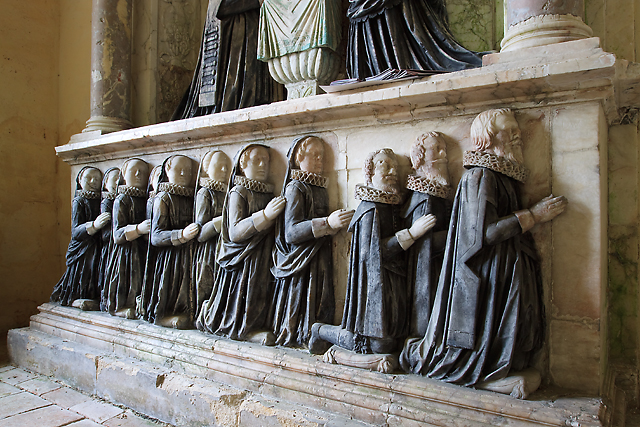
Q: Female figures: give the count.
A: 8